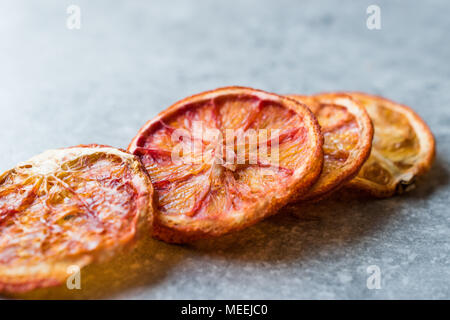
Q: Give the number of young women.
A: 0